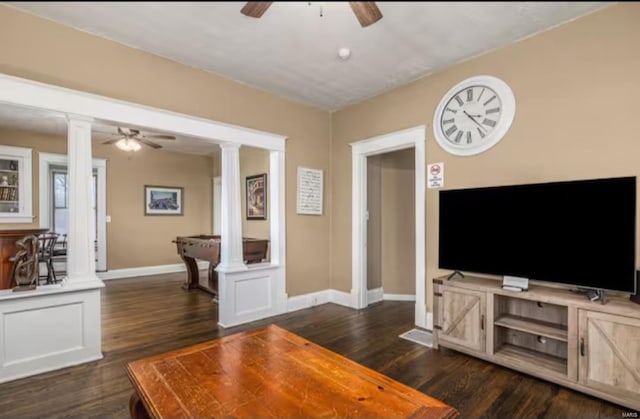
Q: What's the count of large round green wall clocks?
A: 0